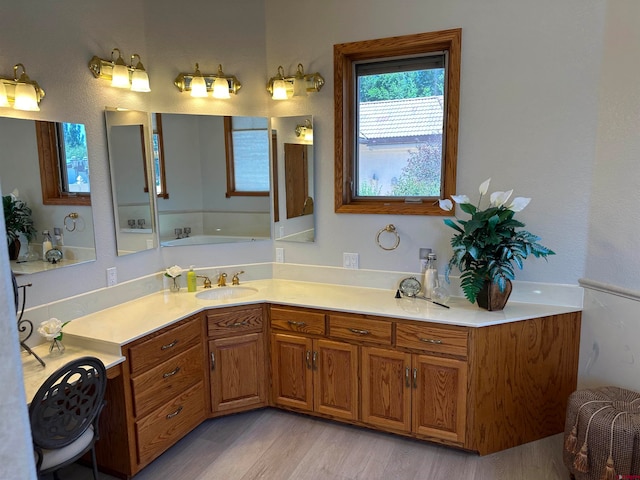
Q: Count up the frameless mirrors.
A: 4